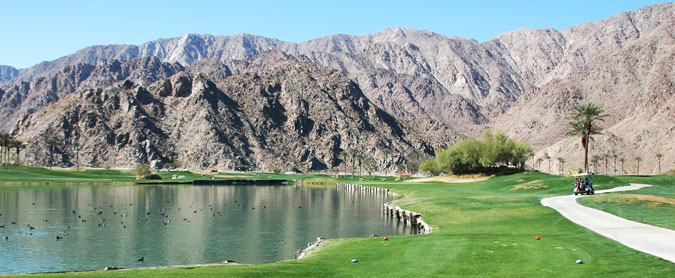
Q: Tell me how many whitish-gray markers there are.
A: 2